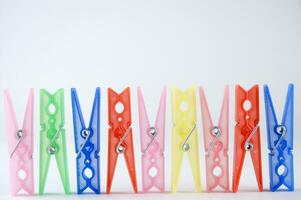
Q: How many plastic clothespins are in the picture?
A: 9